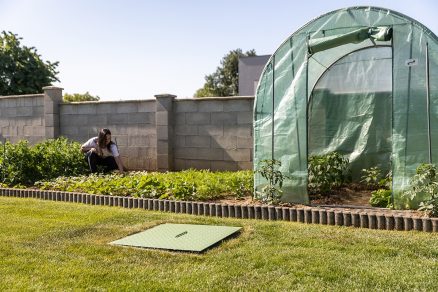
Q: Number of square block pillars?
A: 2